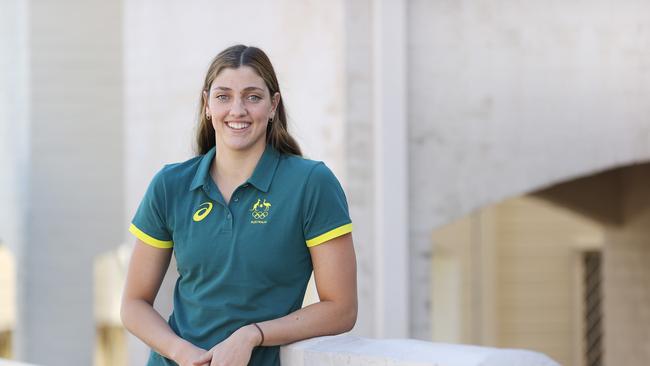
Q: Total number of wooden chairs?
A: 0